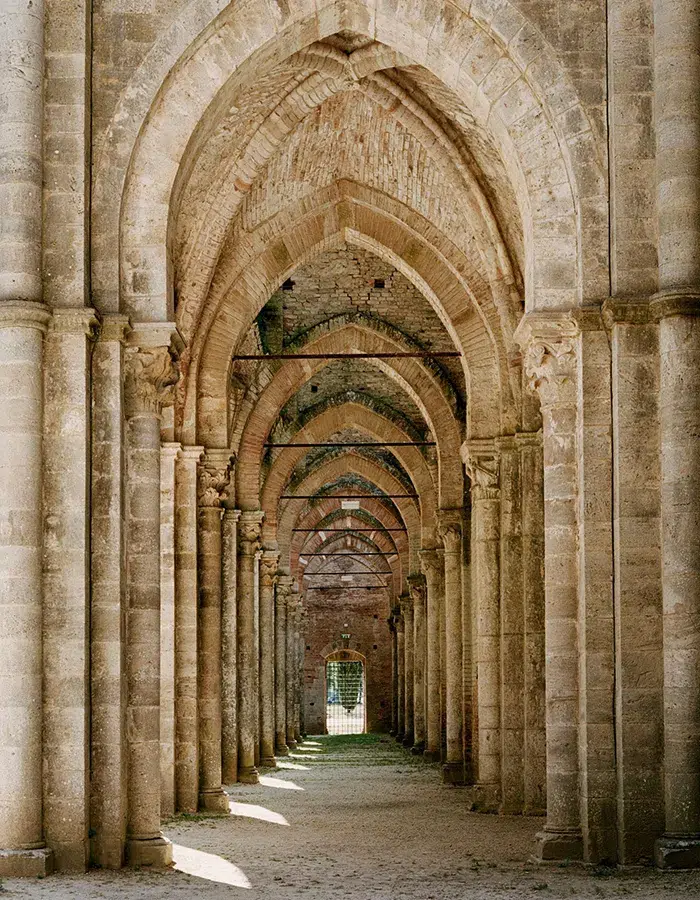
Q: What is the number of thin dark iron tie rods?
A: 7